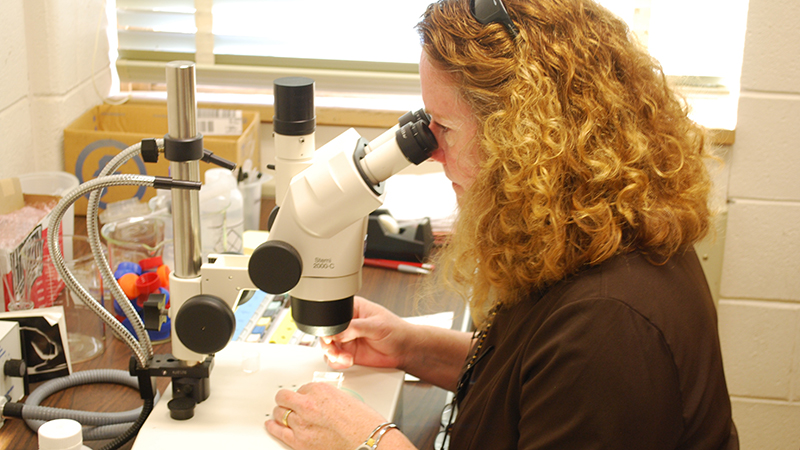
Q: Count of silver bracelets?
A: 1